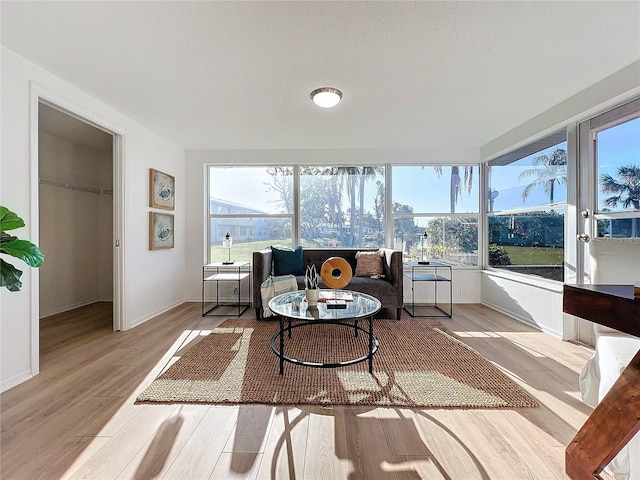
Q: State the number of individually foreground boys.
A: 0